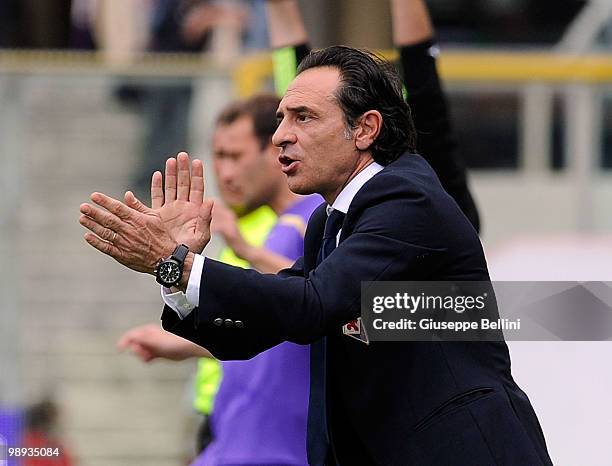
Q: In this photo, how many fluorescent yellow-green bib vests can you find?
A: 1